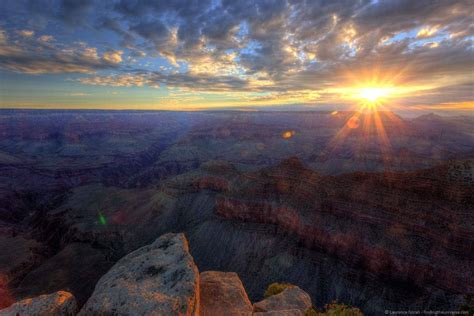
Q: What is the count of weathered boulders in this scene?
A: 4